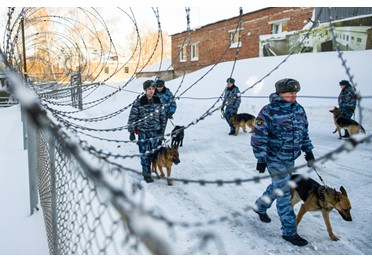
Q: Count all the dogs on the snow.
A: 5